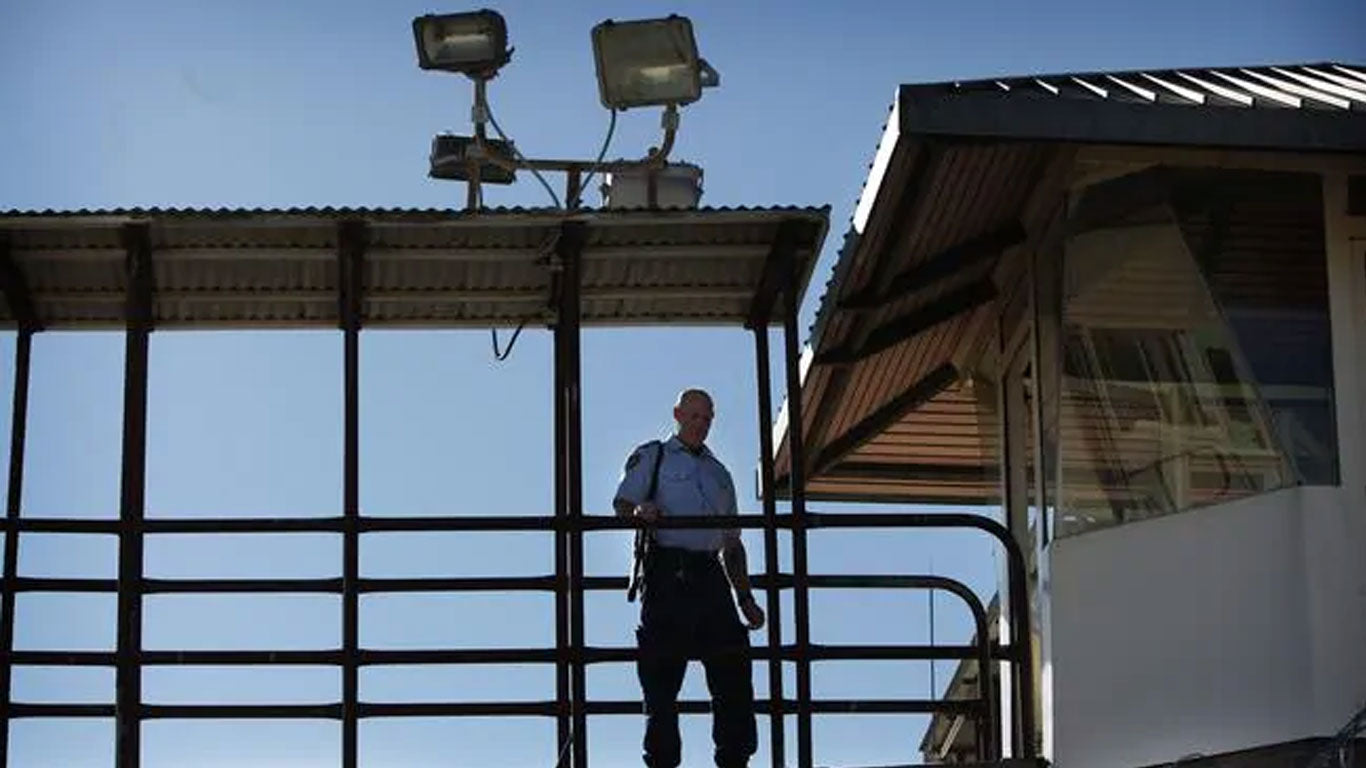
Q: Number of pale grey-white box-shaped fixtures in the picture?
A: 1